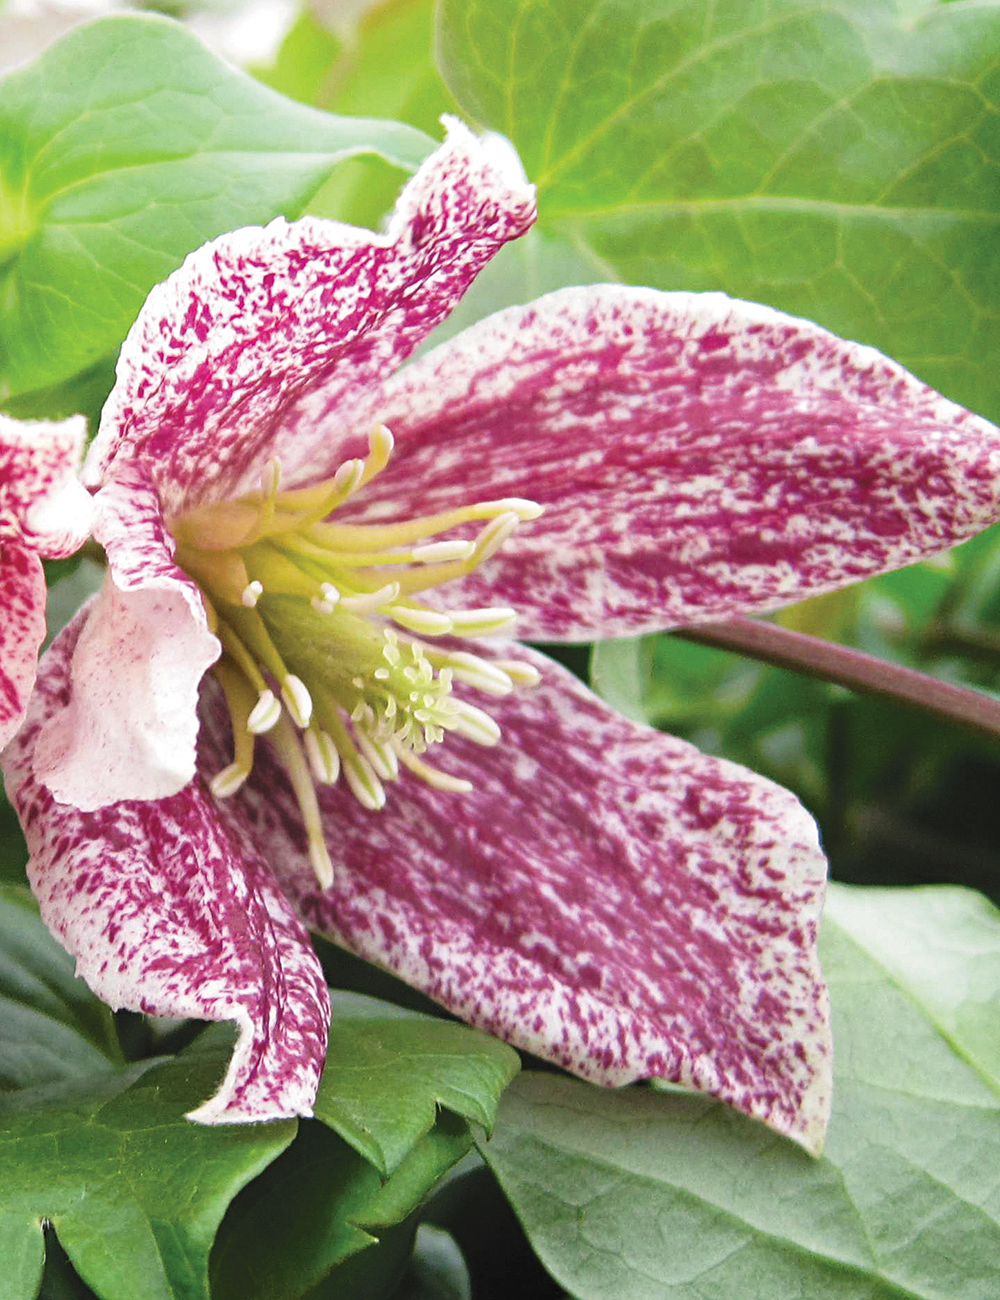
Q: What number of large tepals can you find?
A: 4